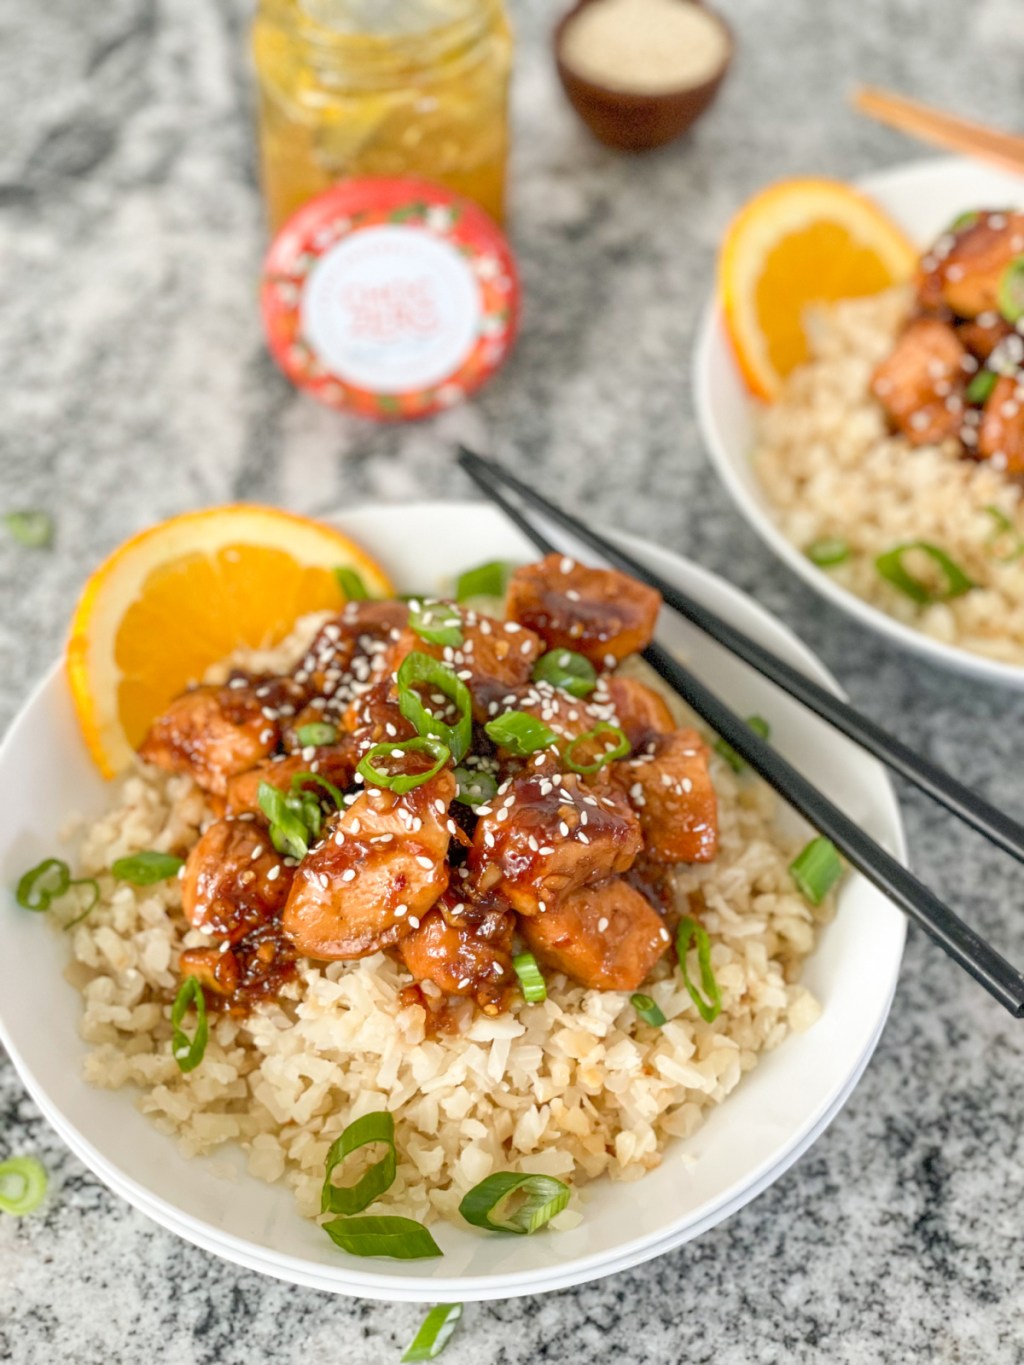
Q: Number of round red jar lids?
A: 1